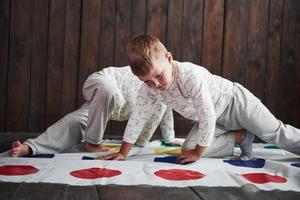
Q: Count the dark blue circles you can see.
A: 5